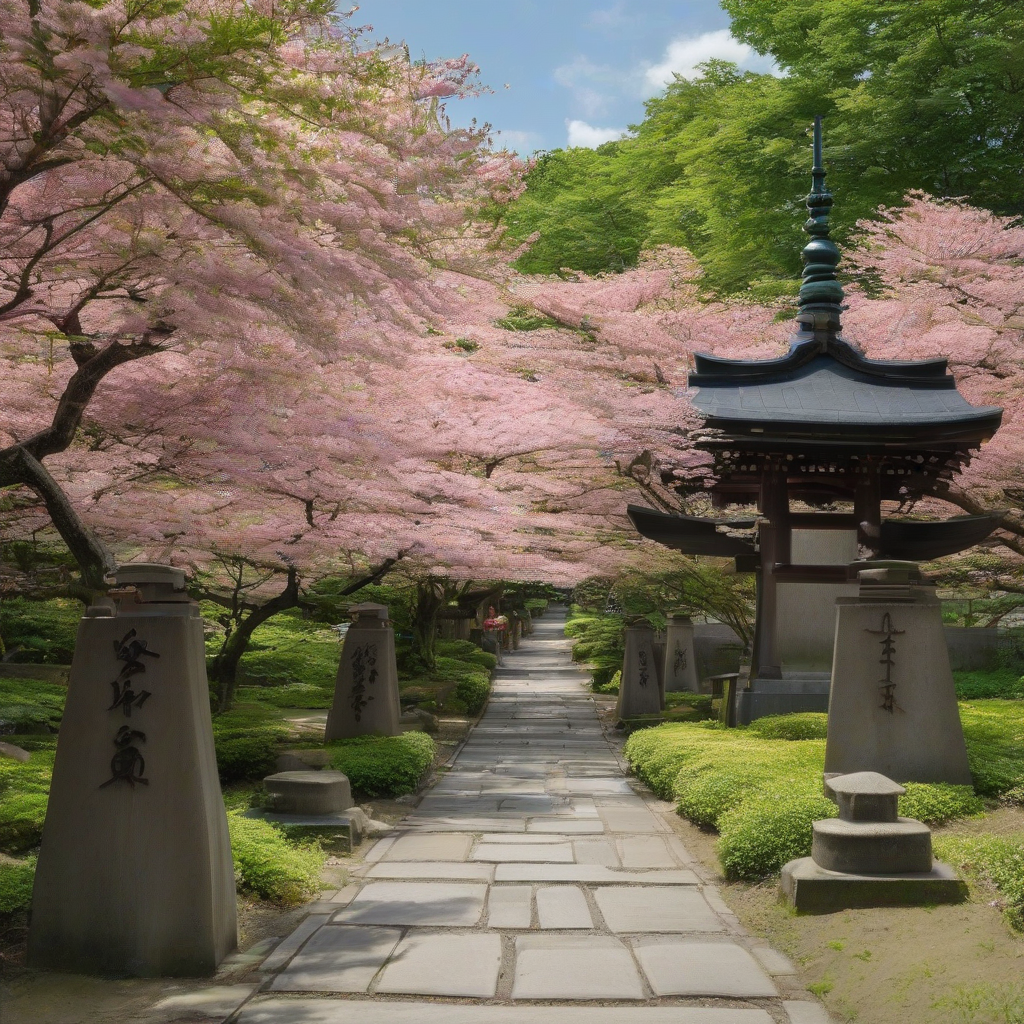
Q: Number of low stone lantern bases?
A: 2